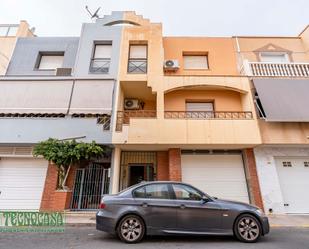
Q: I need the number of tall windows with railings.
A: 2